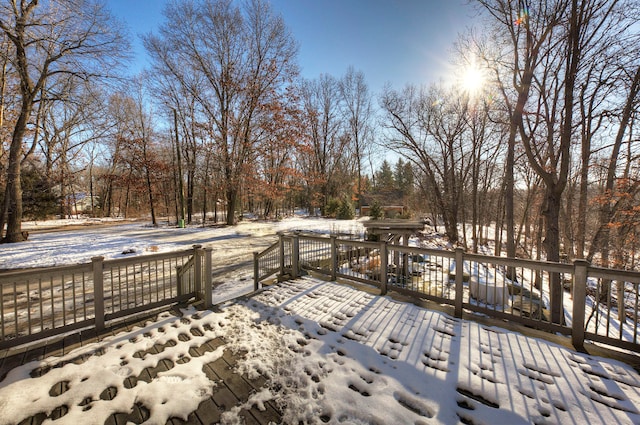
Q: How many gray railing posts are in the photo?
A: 11